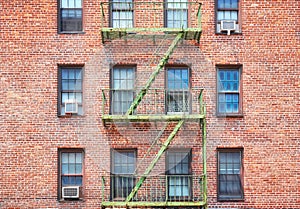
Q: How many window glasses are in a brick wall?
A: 12